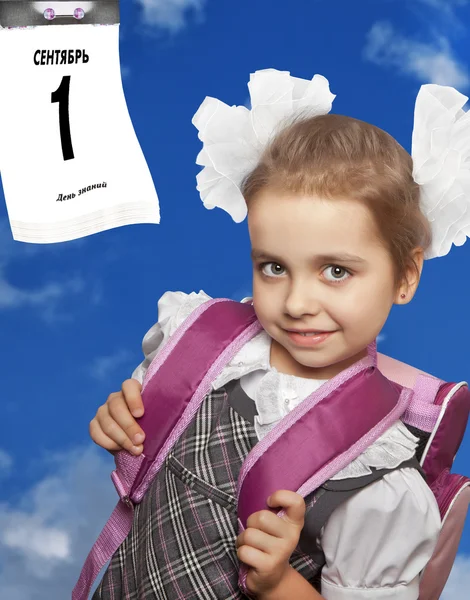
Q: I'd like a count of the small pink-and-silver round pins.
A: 2